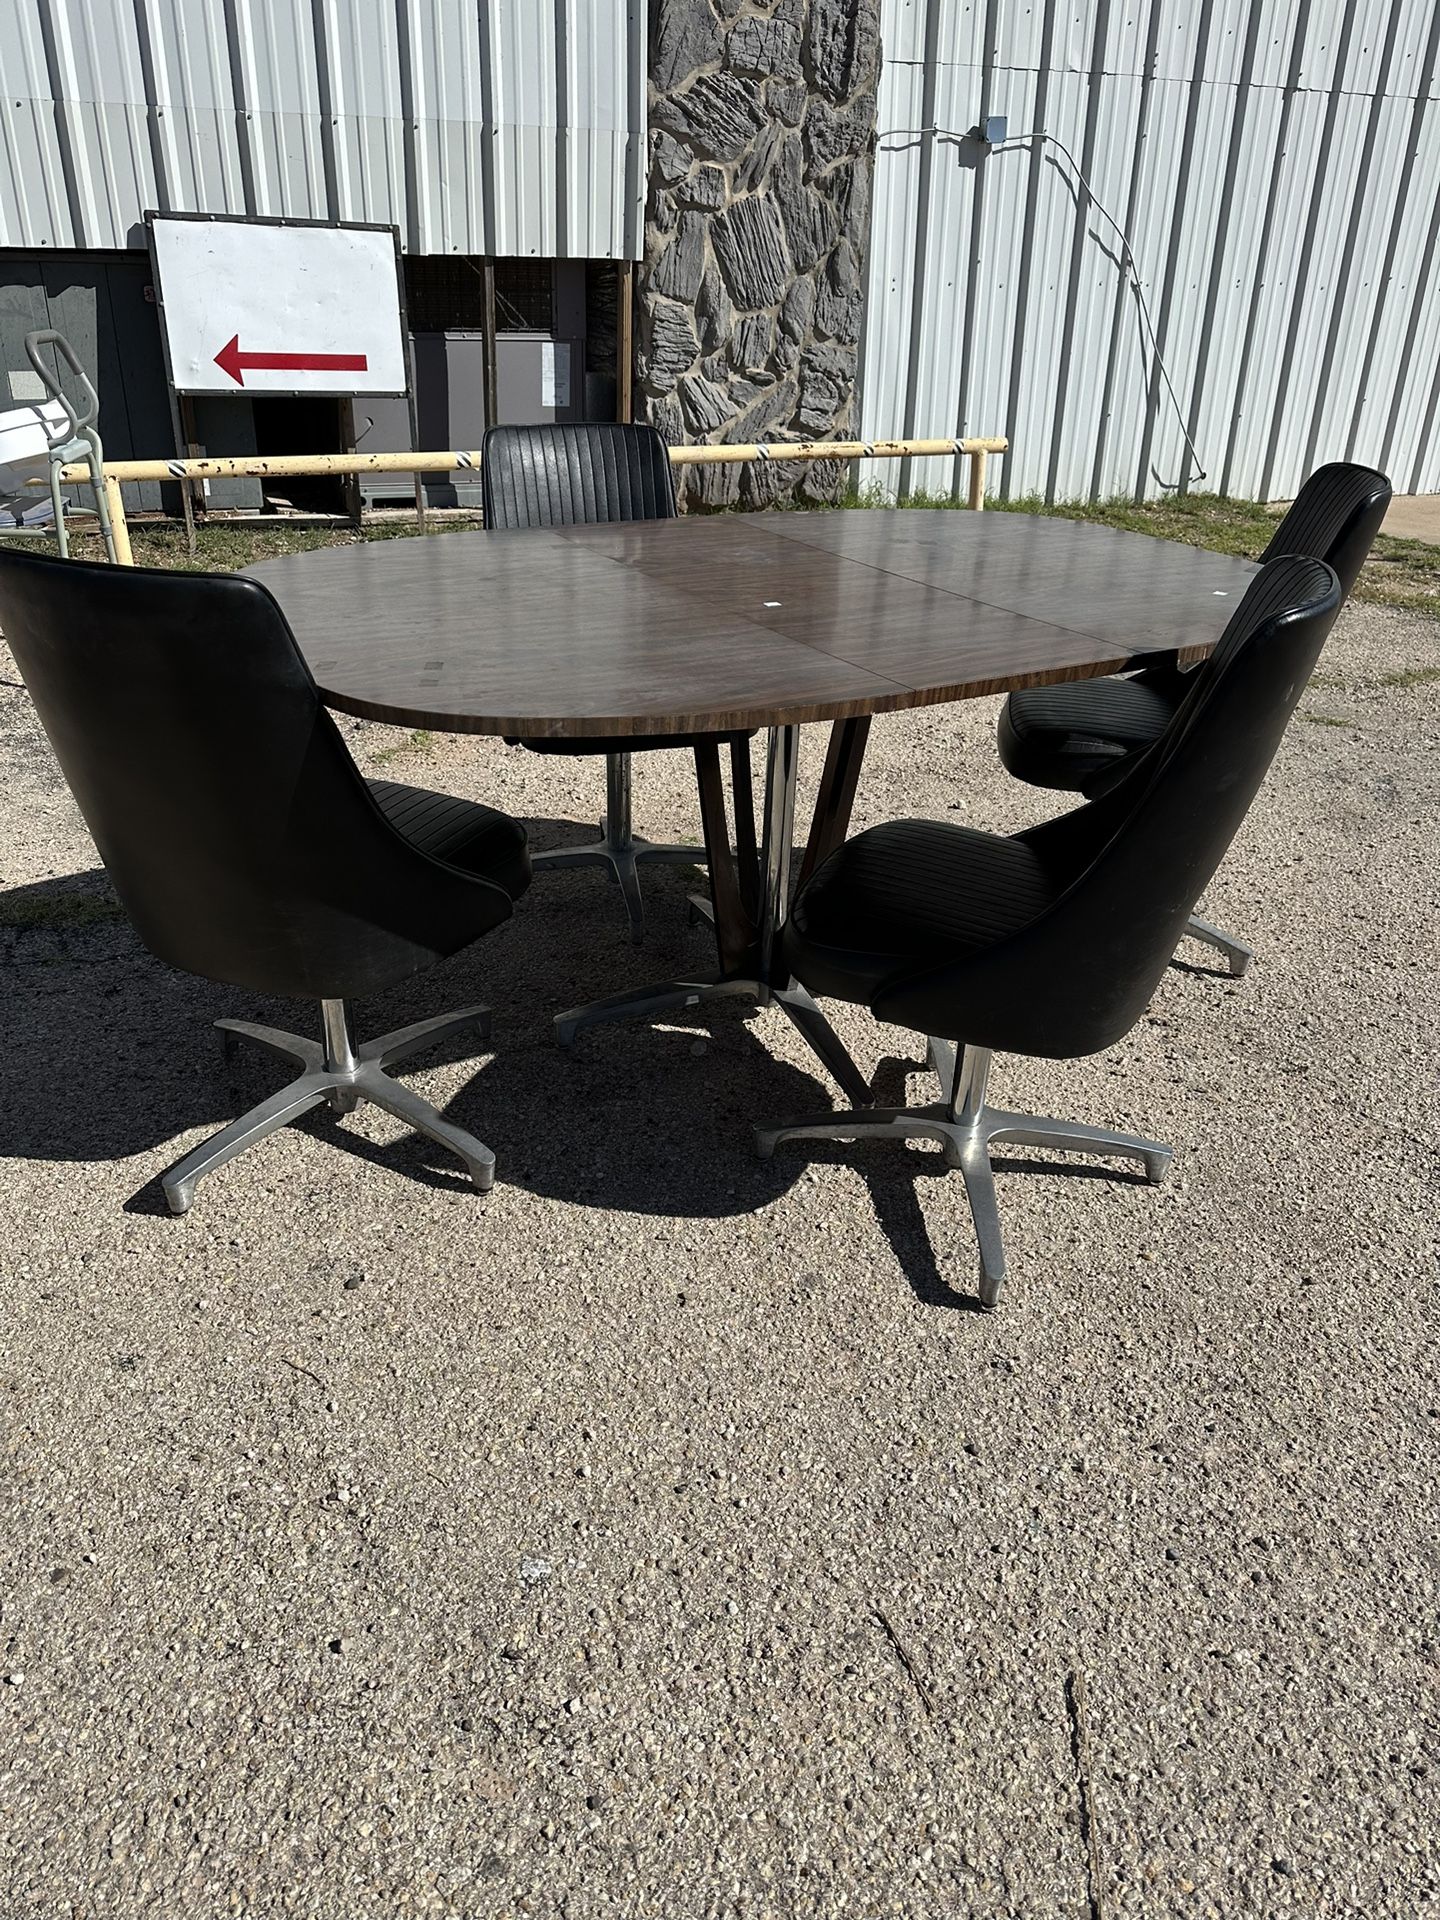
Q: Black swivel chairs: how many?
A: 4